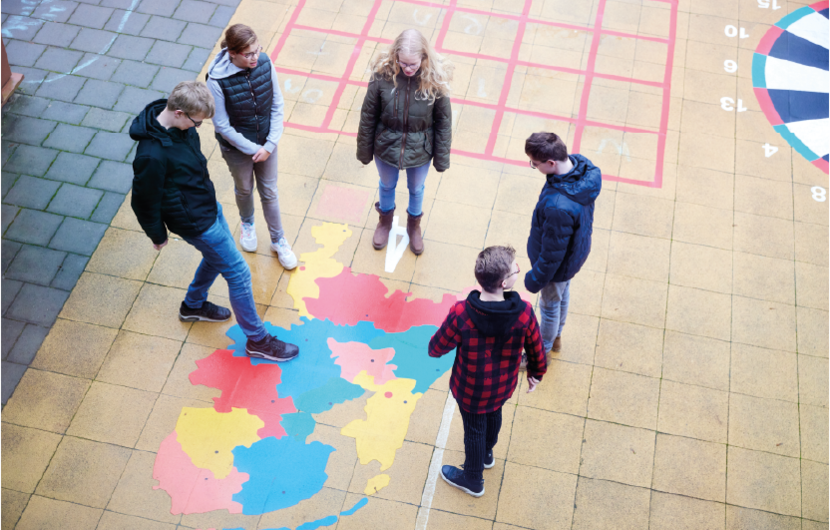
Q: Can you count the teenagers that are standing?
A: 5